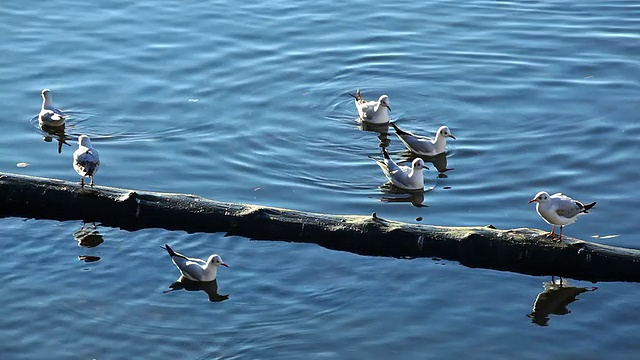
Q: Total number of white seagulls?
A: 7